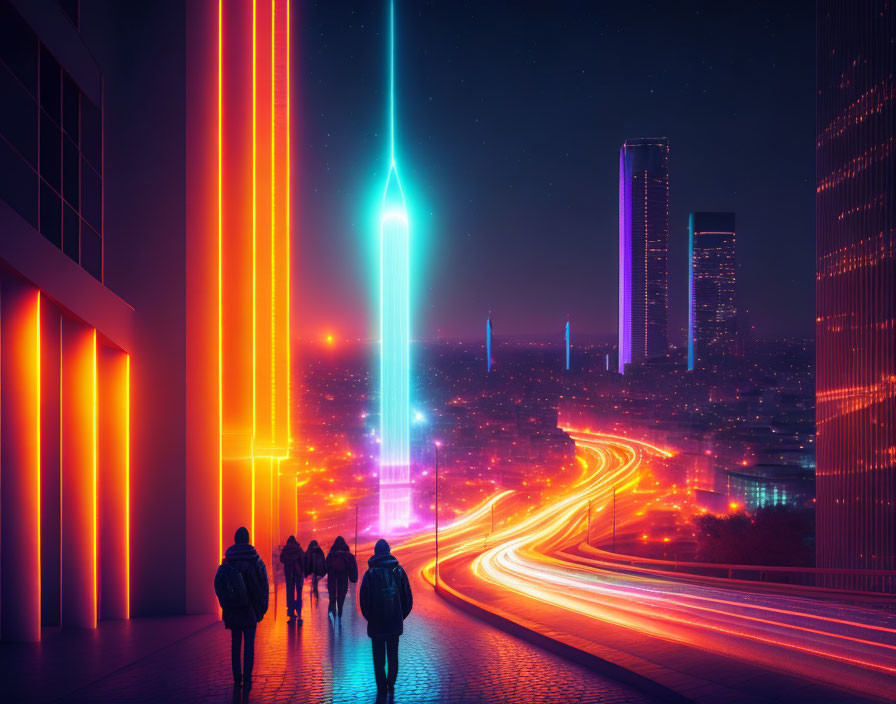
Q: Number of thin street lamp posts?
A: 5